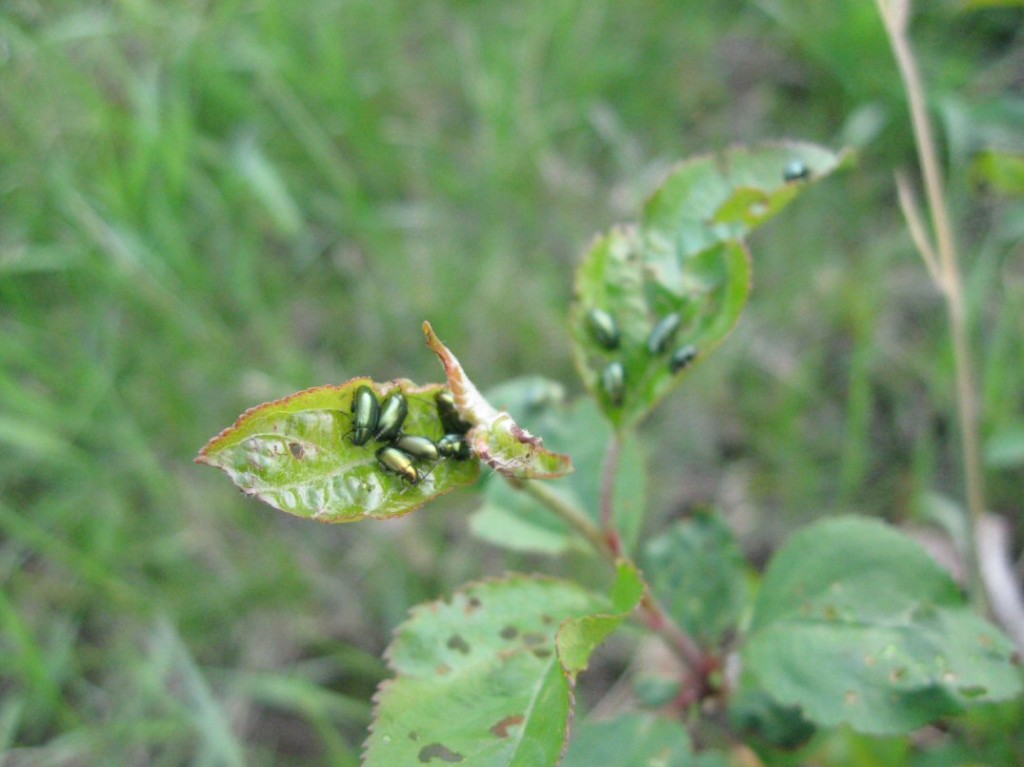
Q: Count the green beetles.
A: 11